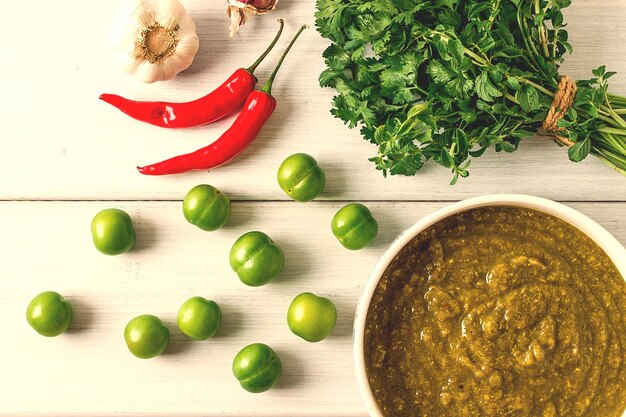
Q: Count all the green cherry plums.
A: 10